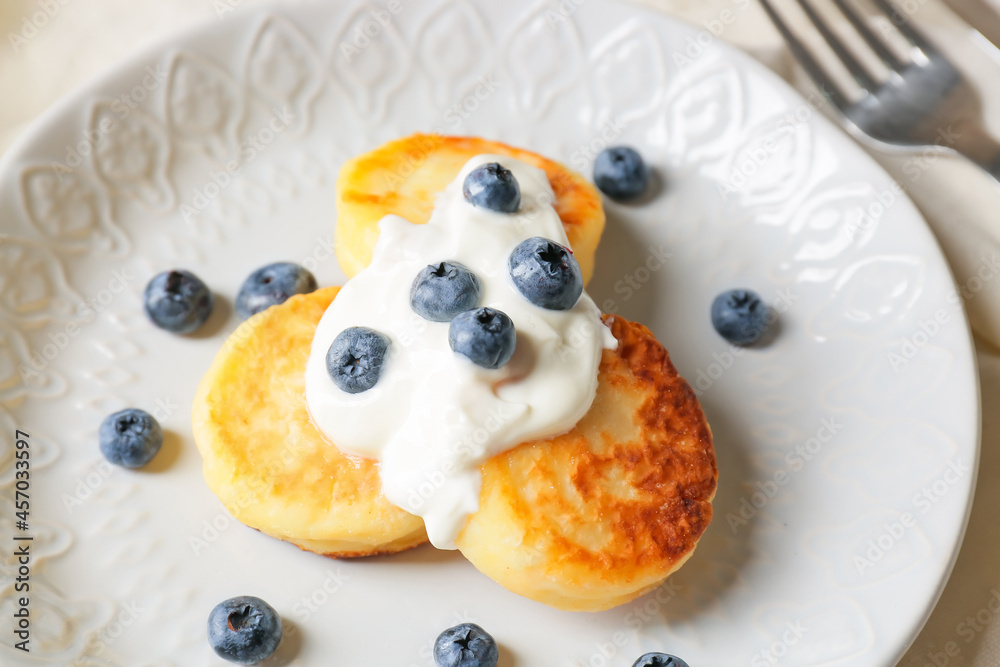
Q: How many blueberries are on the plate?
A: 13